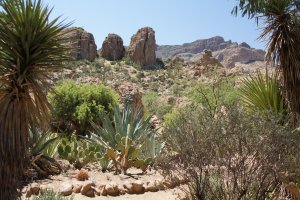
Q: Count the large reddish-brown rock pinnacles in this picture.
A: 3